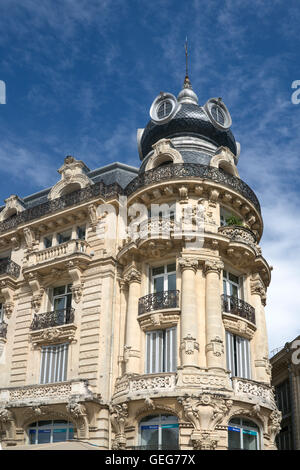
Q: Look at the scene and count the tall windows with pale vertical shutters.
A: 3